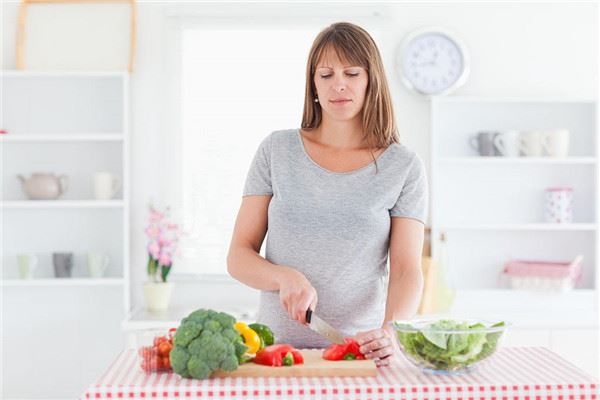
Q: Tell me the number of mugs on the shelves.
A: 8